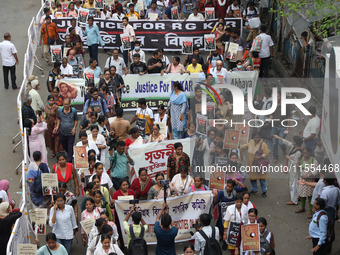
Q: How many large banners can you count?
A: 4